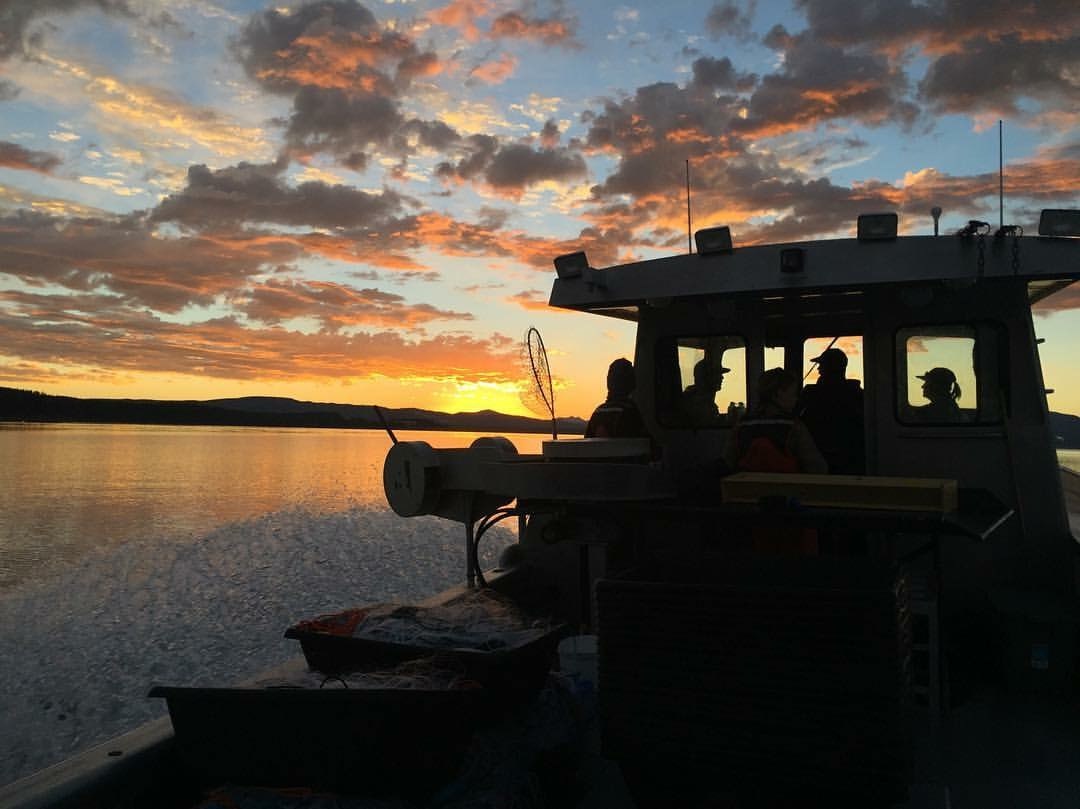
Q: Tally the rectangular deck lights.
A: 4